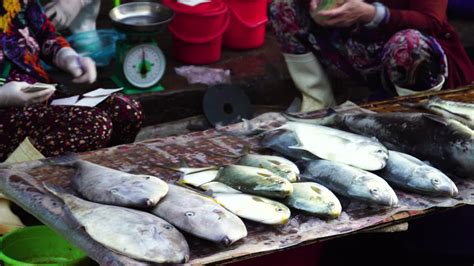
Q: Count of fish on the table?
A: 12